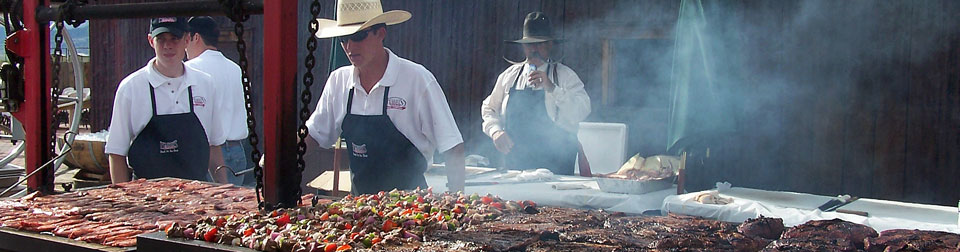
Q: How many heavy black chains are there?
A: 3